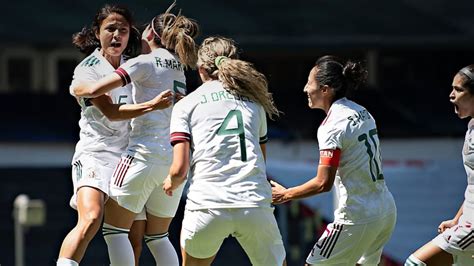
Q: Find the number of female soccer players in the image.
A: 5